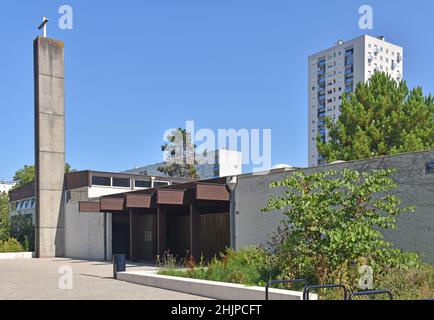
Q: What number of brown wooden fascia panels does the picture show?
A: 5